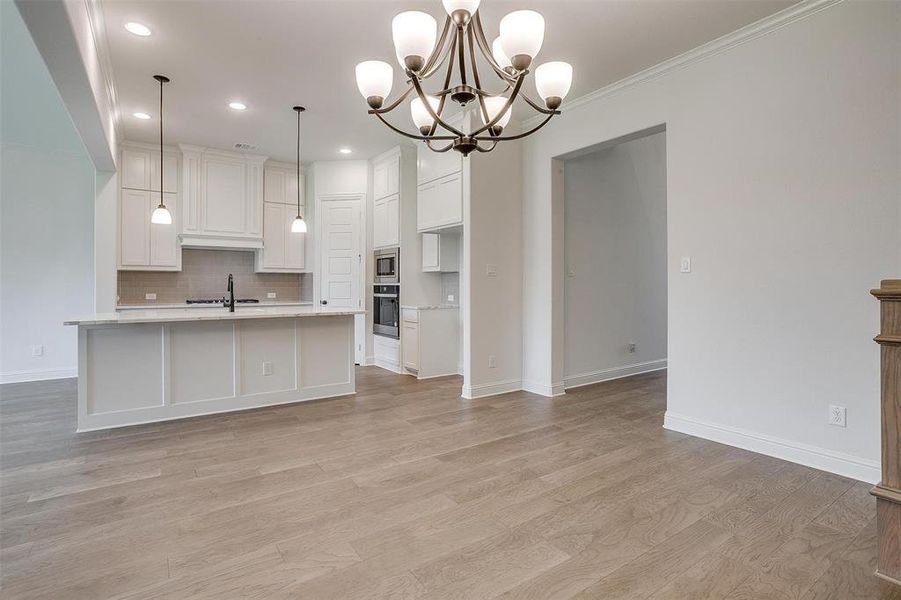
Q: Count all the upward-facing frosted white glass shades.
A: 9